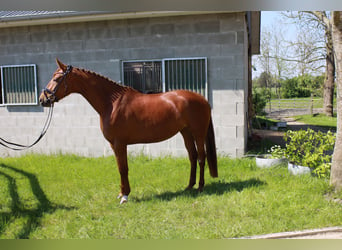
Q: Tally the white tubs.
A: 2